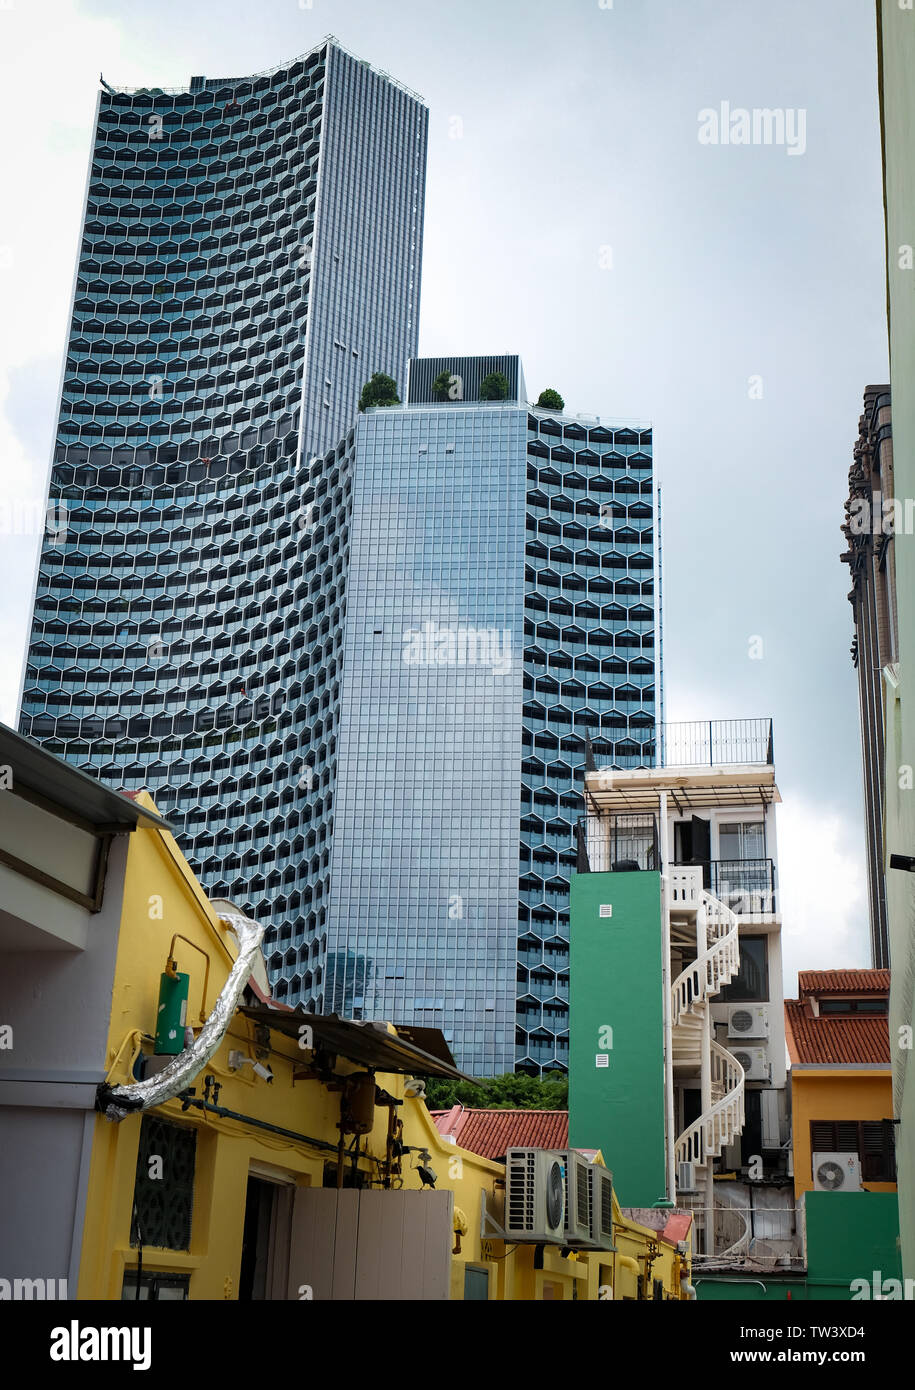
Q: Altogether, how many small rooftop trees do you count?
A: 4